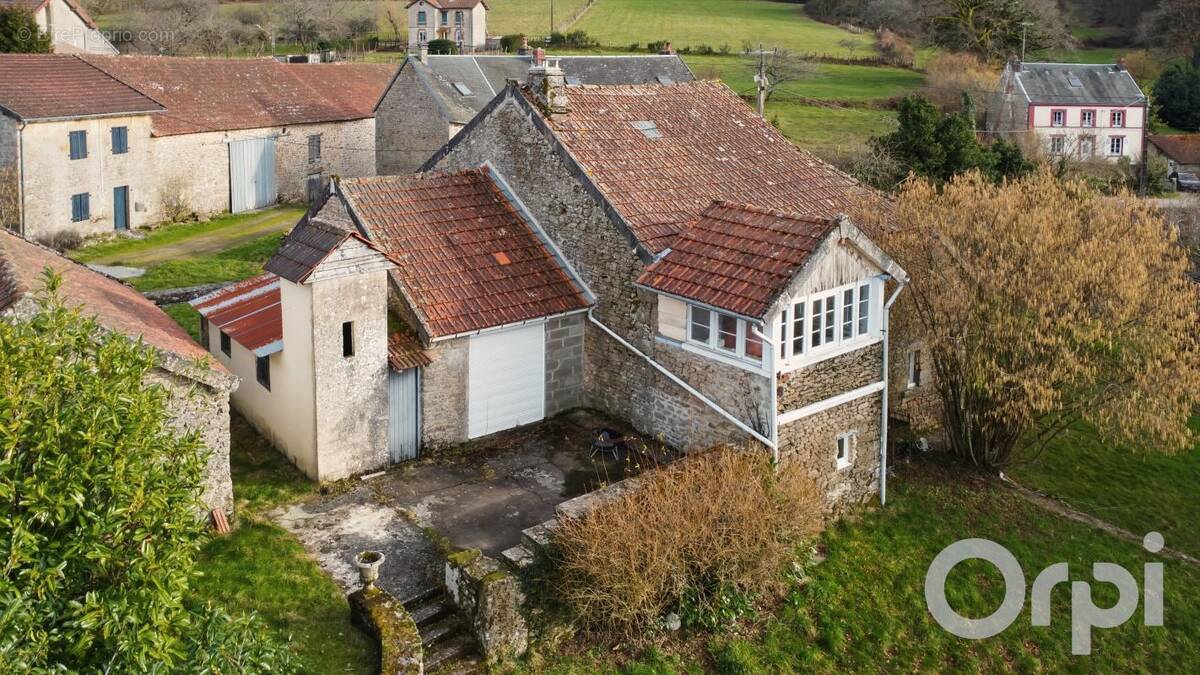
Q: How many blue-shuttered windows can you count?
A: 3